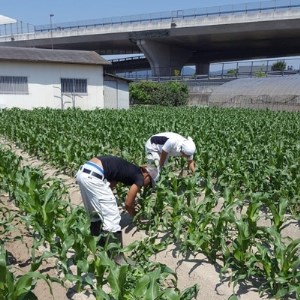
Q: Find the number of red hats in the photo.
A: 0